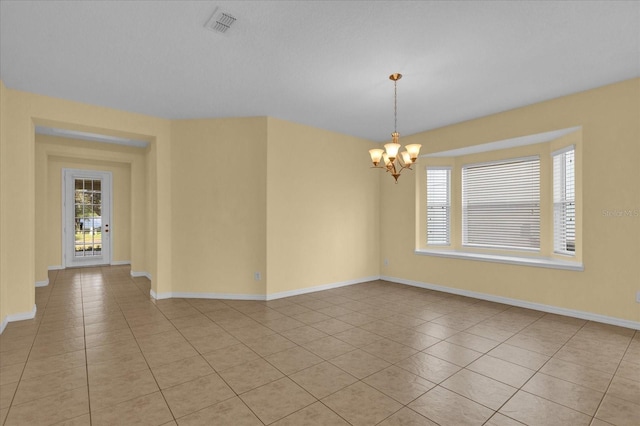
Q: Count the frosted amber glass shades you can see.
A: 5